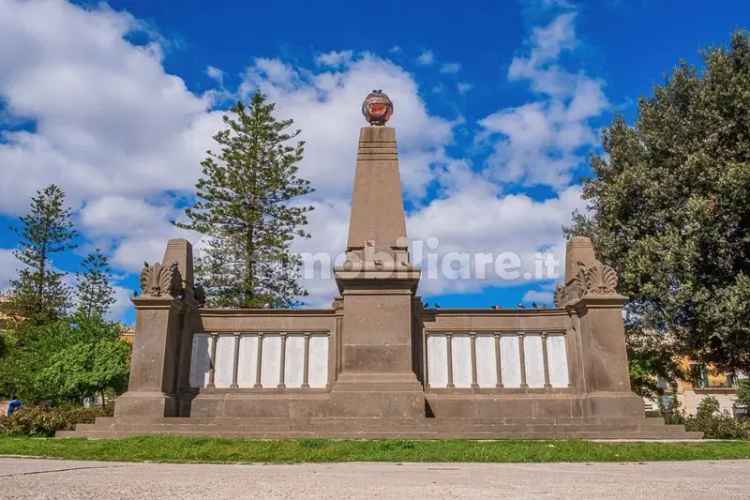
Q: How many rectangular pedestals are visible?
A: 3